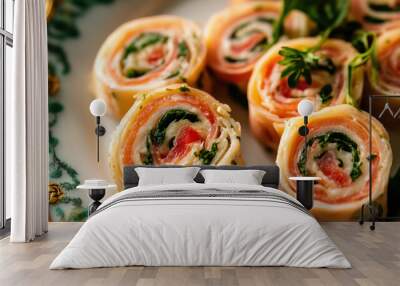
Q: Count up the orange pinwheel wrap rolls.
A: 7